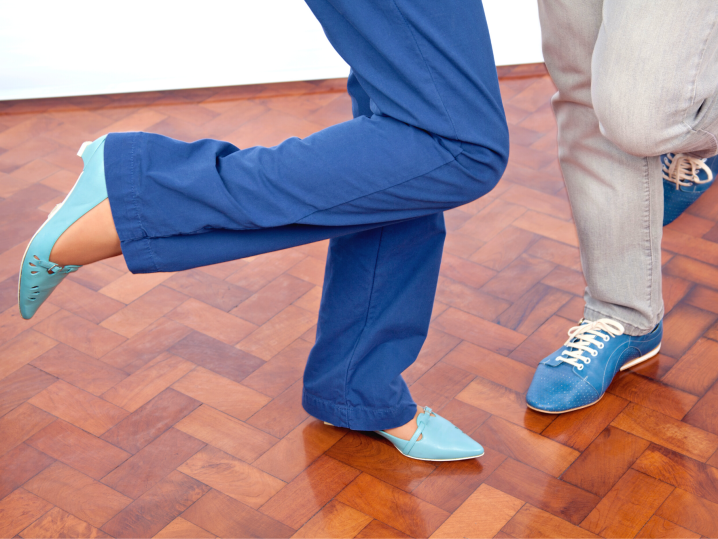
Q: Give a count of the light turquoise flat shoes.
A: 2